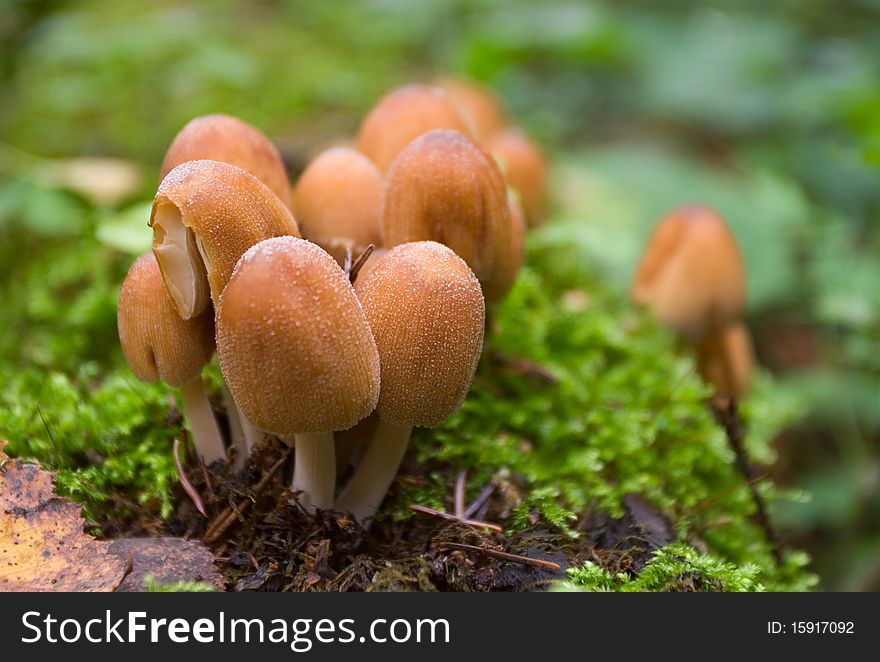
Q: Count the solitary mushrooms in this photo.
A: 1